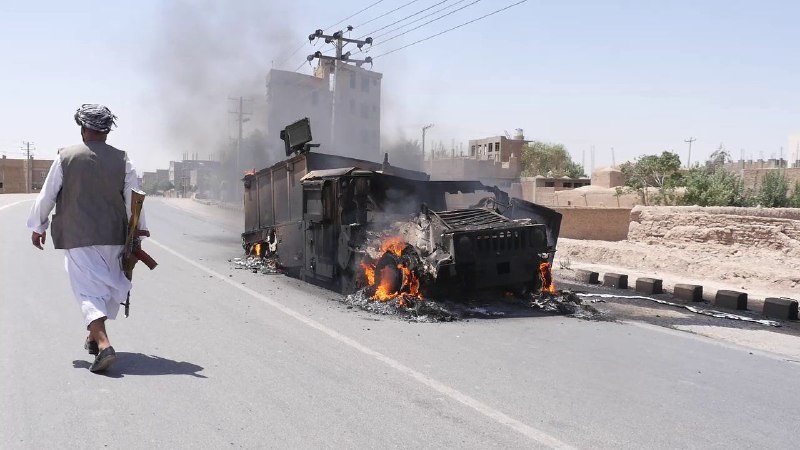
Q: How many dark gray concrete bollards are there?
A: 6